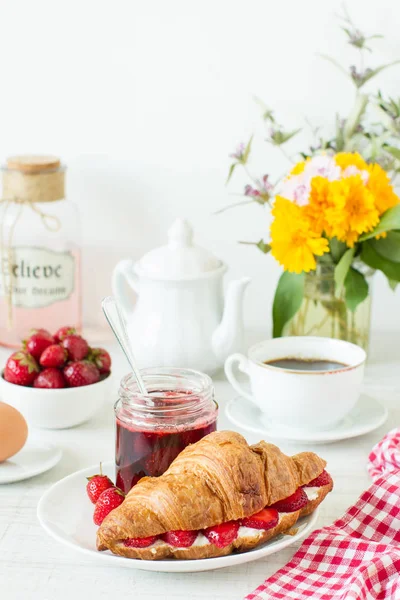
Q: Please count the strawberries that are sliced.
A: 6